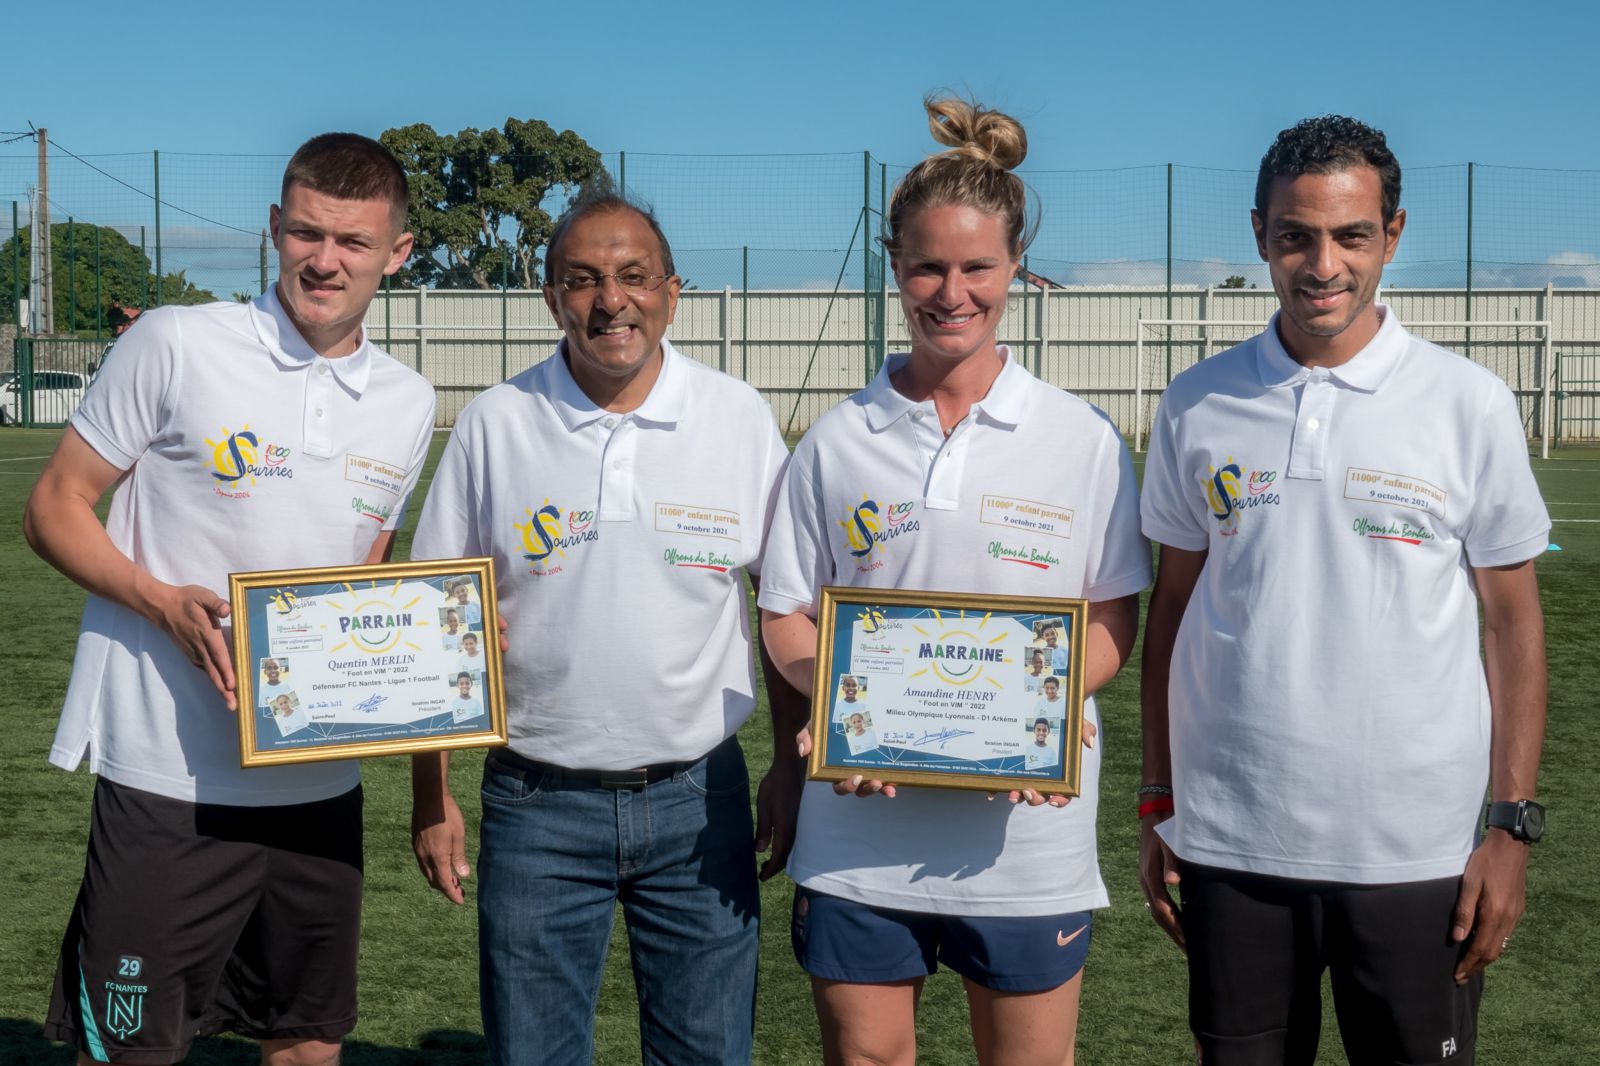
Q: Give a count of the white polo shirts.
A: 4